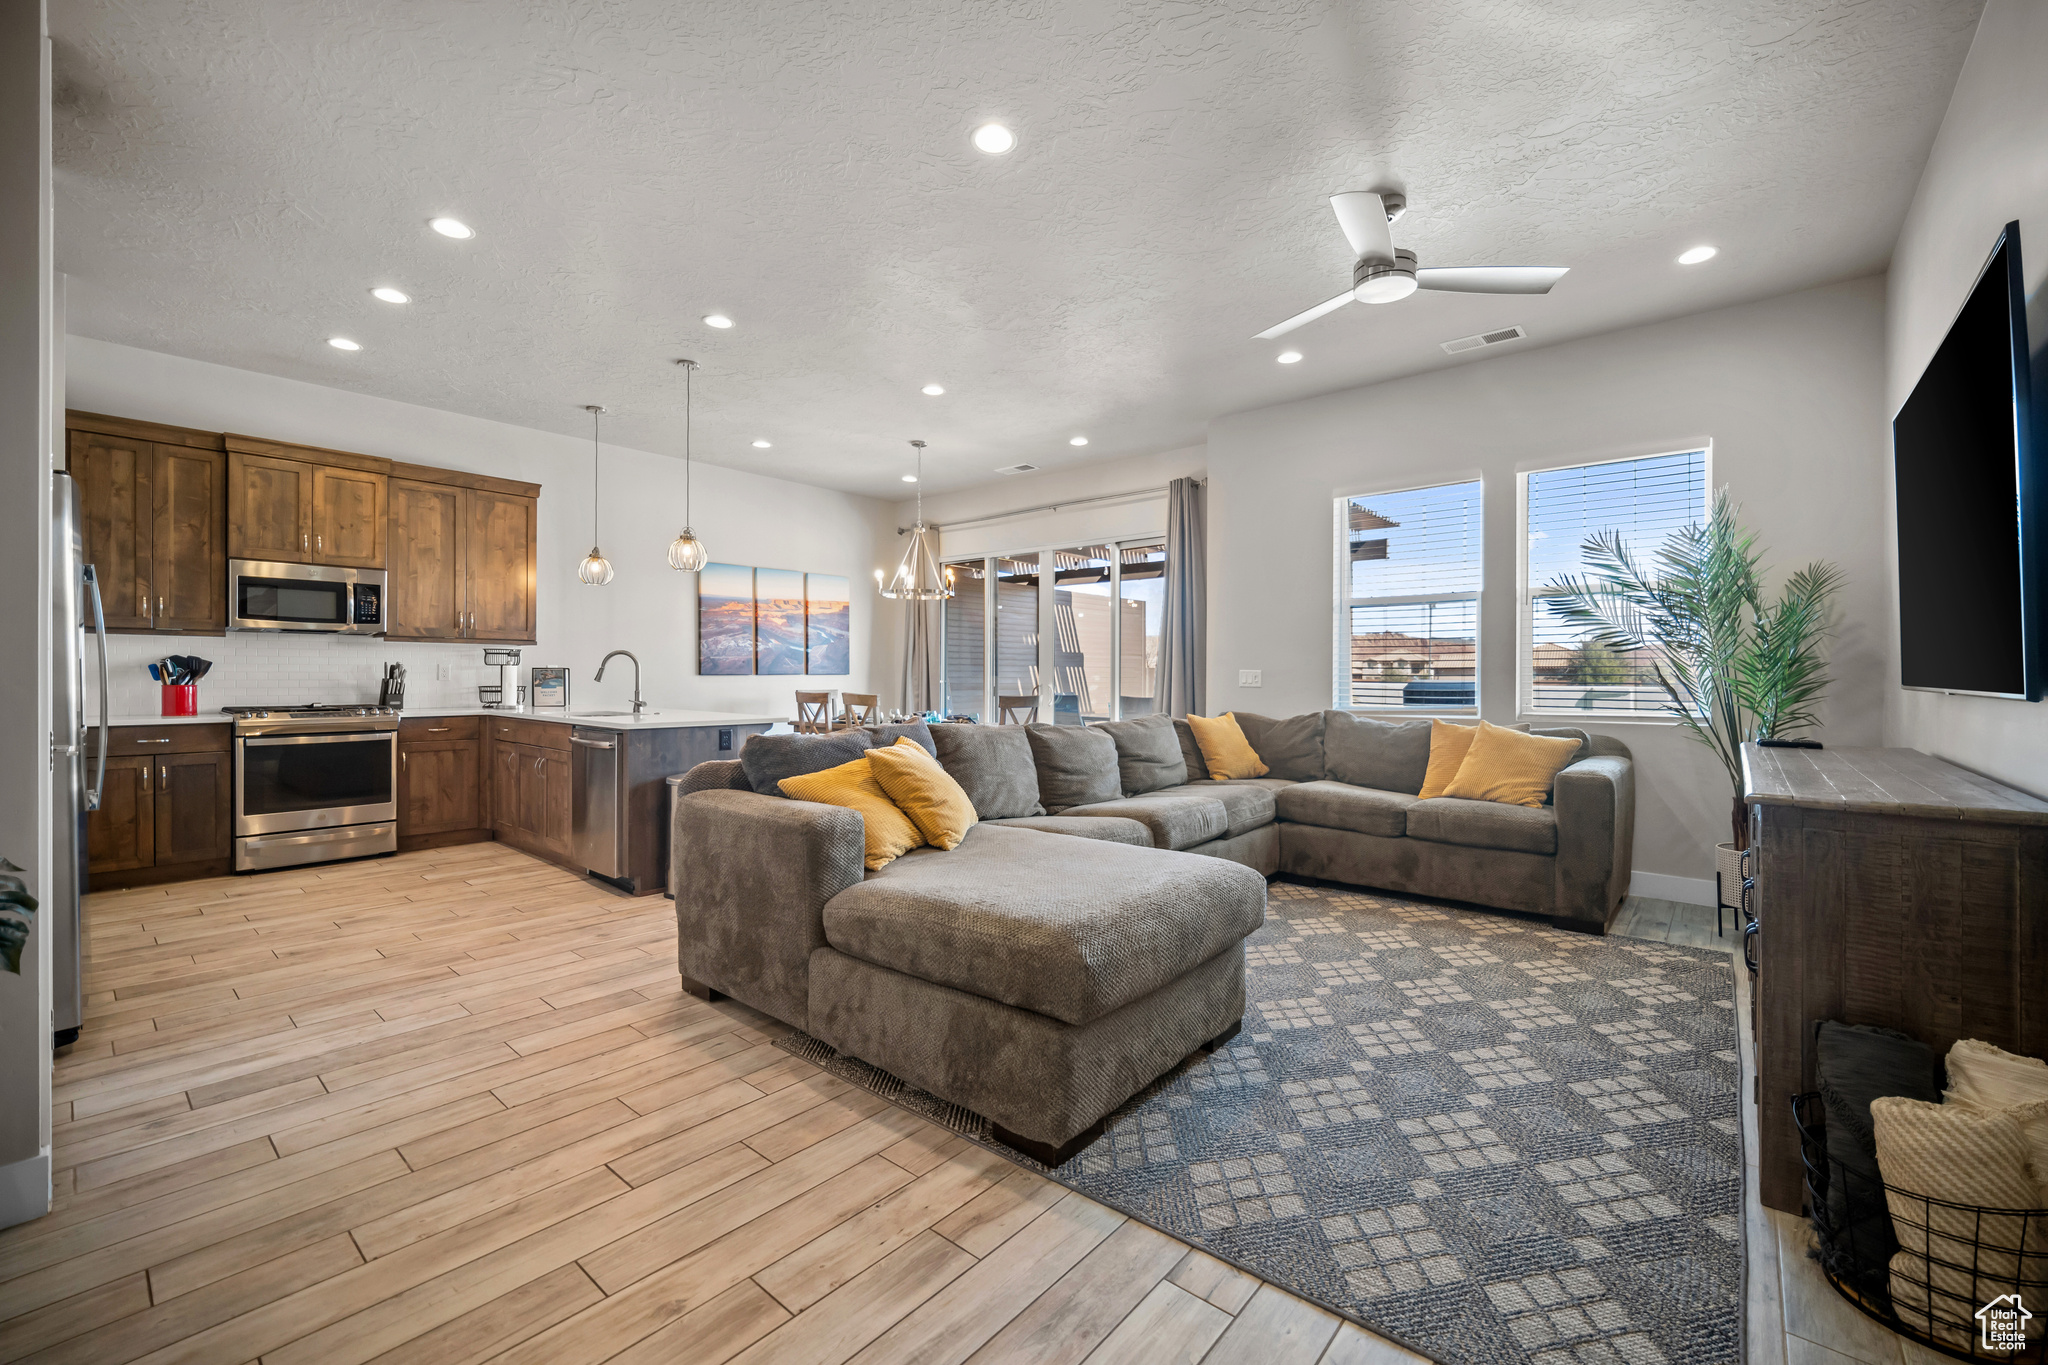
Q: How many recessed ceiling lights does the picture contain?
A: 11